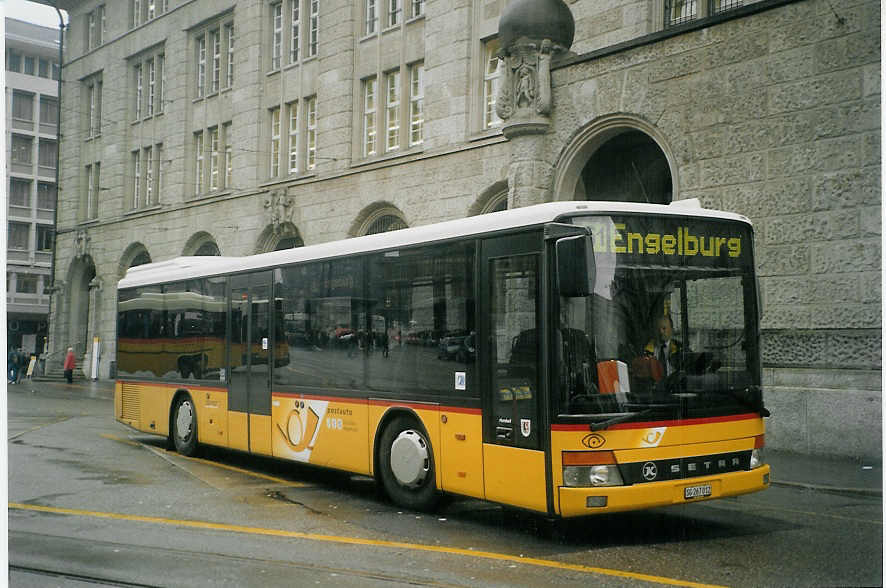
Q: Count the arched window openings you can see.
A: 7